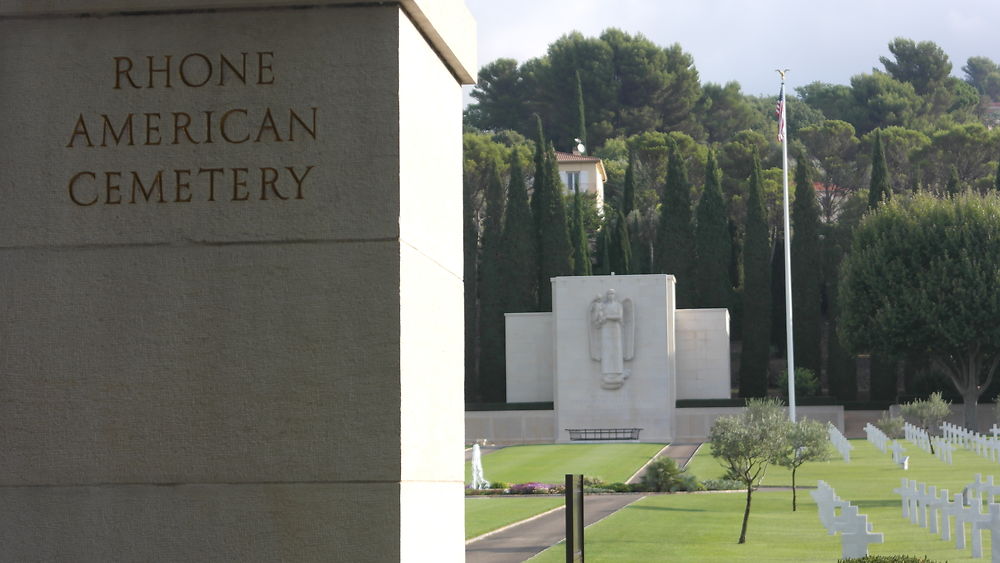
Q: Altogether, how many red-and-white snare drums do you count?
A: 0